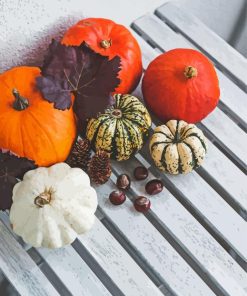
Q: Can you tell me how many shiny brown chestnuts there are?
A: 5